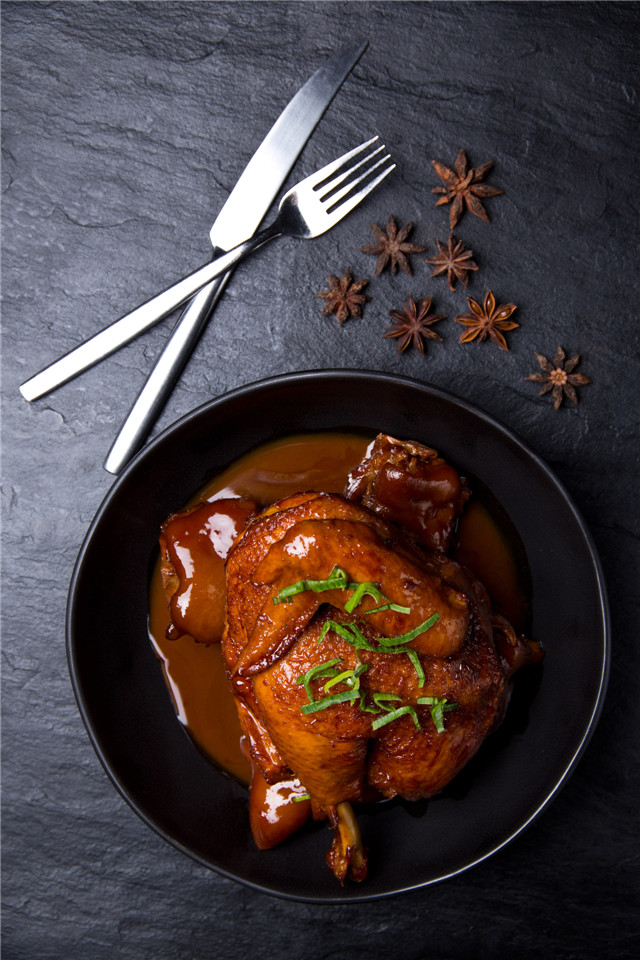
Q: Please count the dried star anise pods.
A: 7